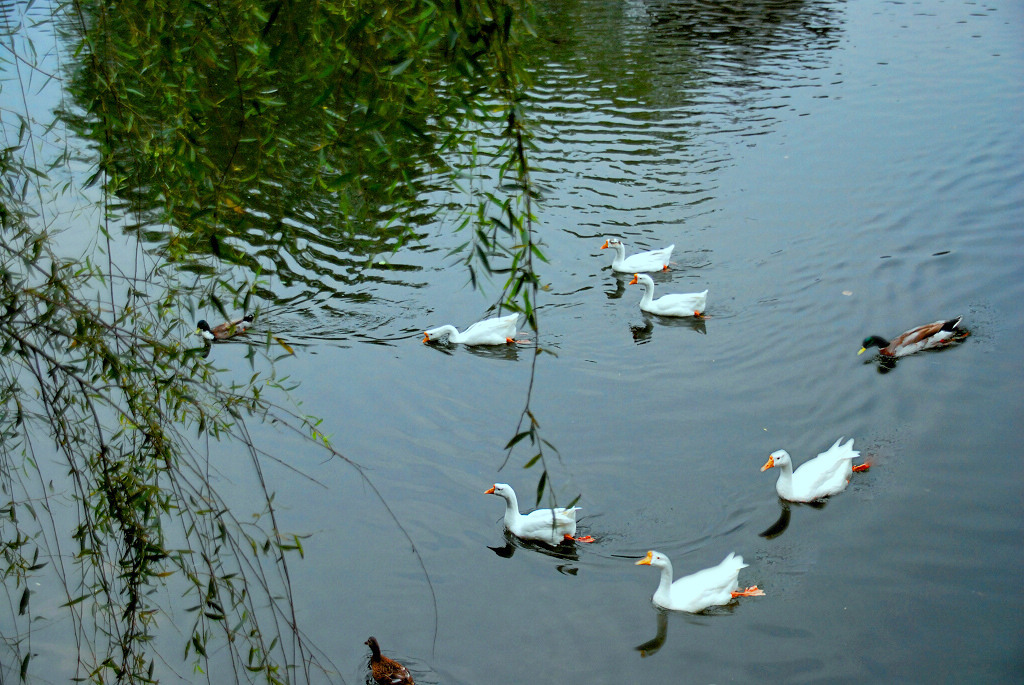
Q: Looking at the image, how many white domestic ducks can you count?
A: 6